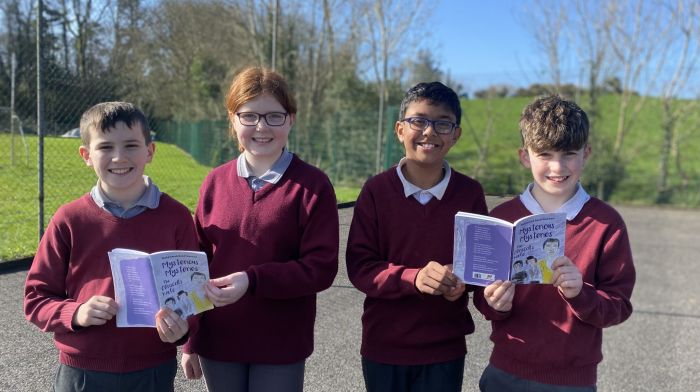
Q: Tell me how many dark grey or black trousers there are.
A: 4